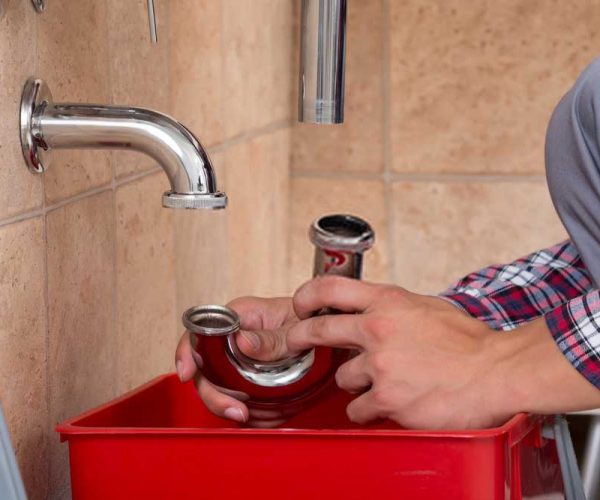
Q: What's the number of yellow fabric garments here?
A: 0